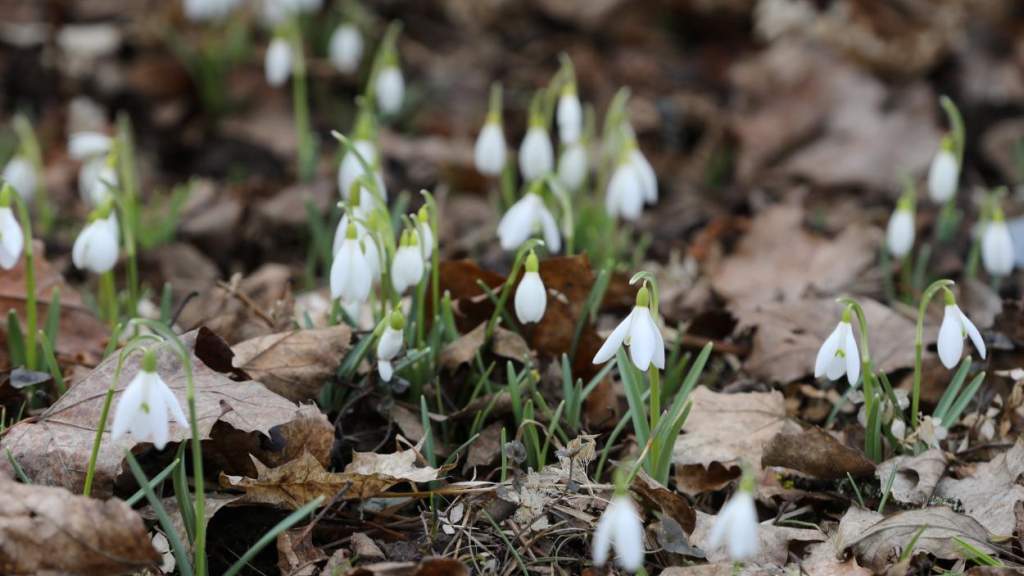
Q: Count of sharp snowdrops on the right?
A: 3